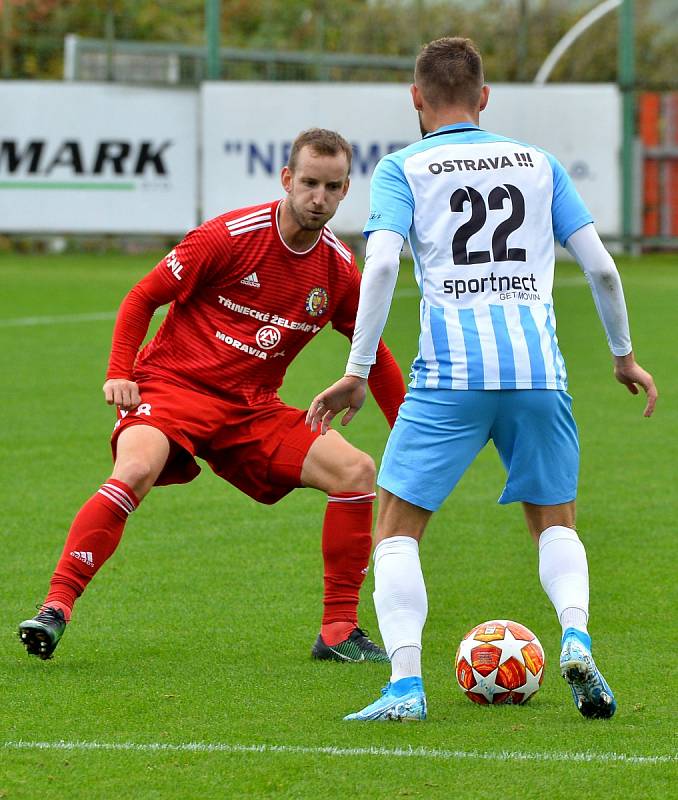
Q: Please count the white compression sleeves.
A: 2